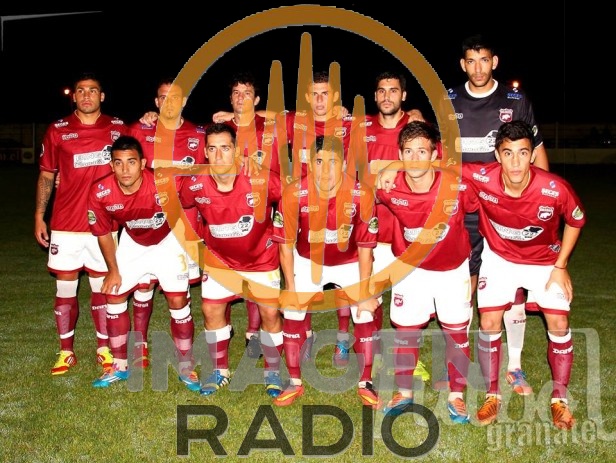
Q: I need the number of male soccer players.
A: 11